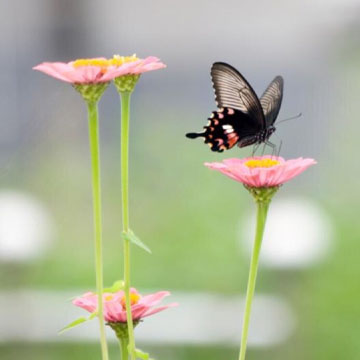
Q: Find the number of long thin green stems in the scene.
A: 3